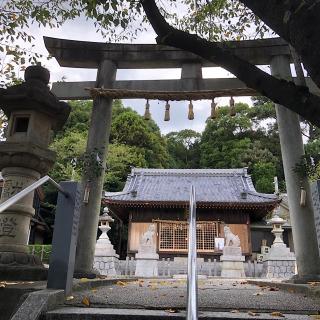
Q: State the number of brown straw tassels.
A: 5